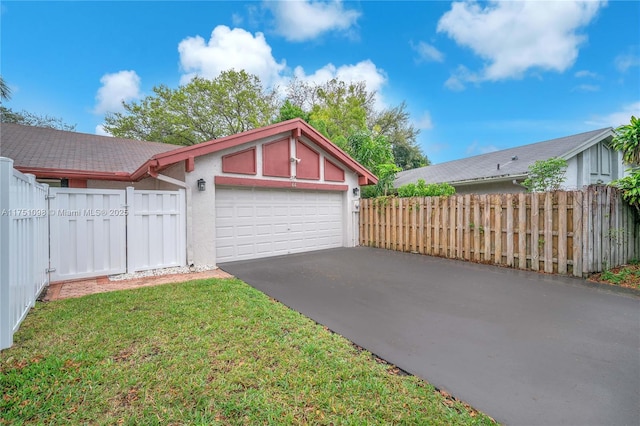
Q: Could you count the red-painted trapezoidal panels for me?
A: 4